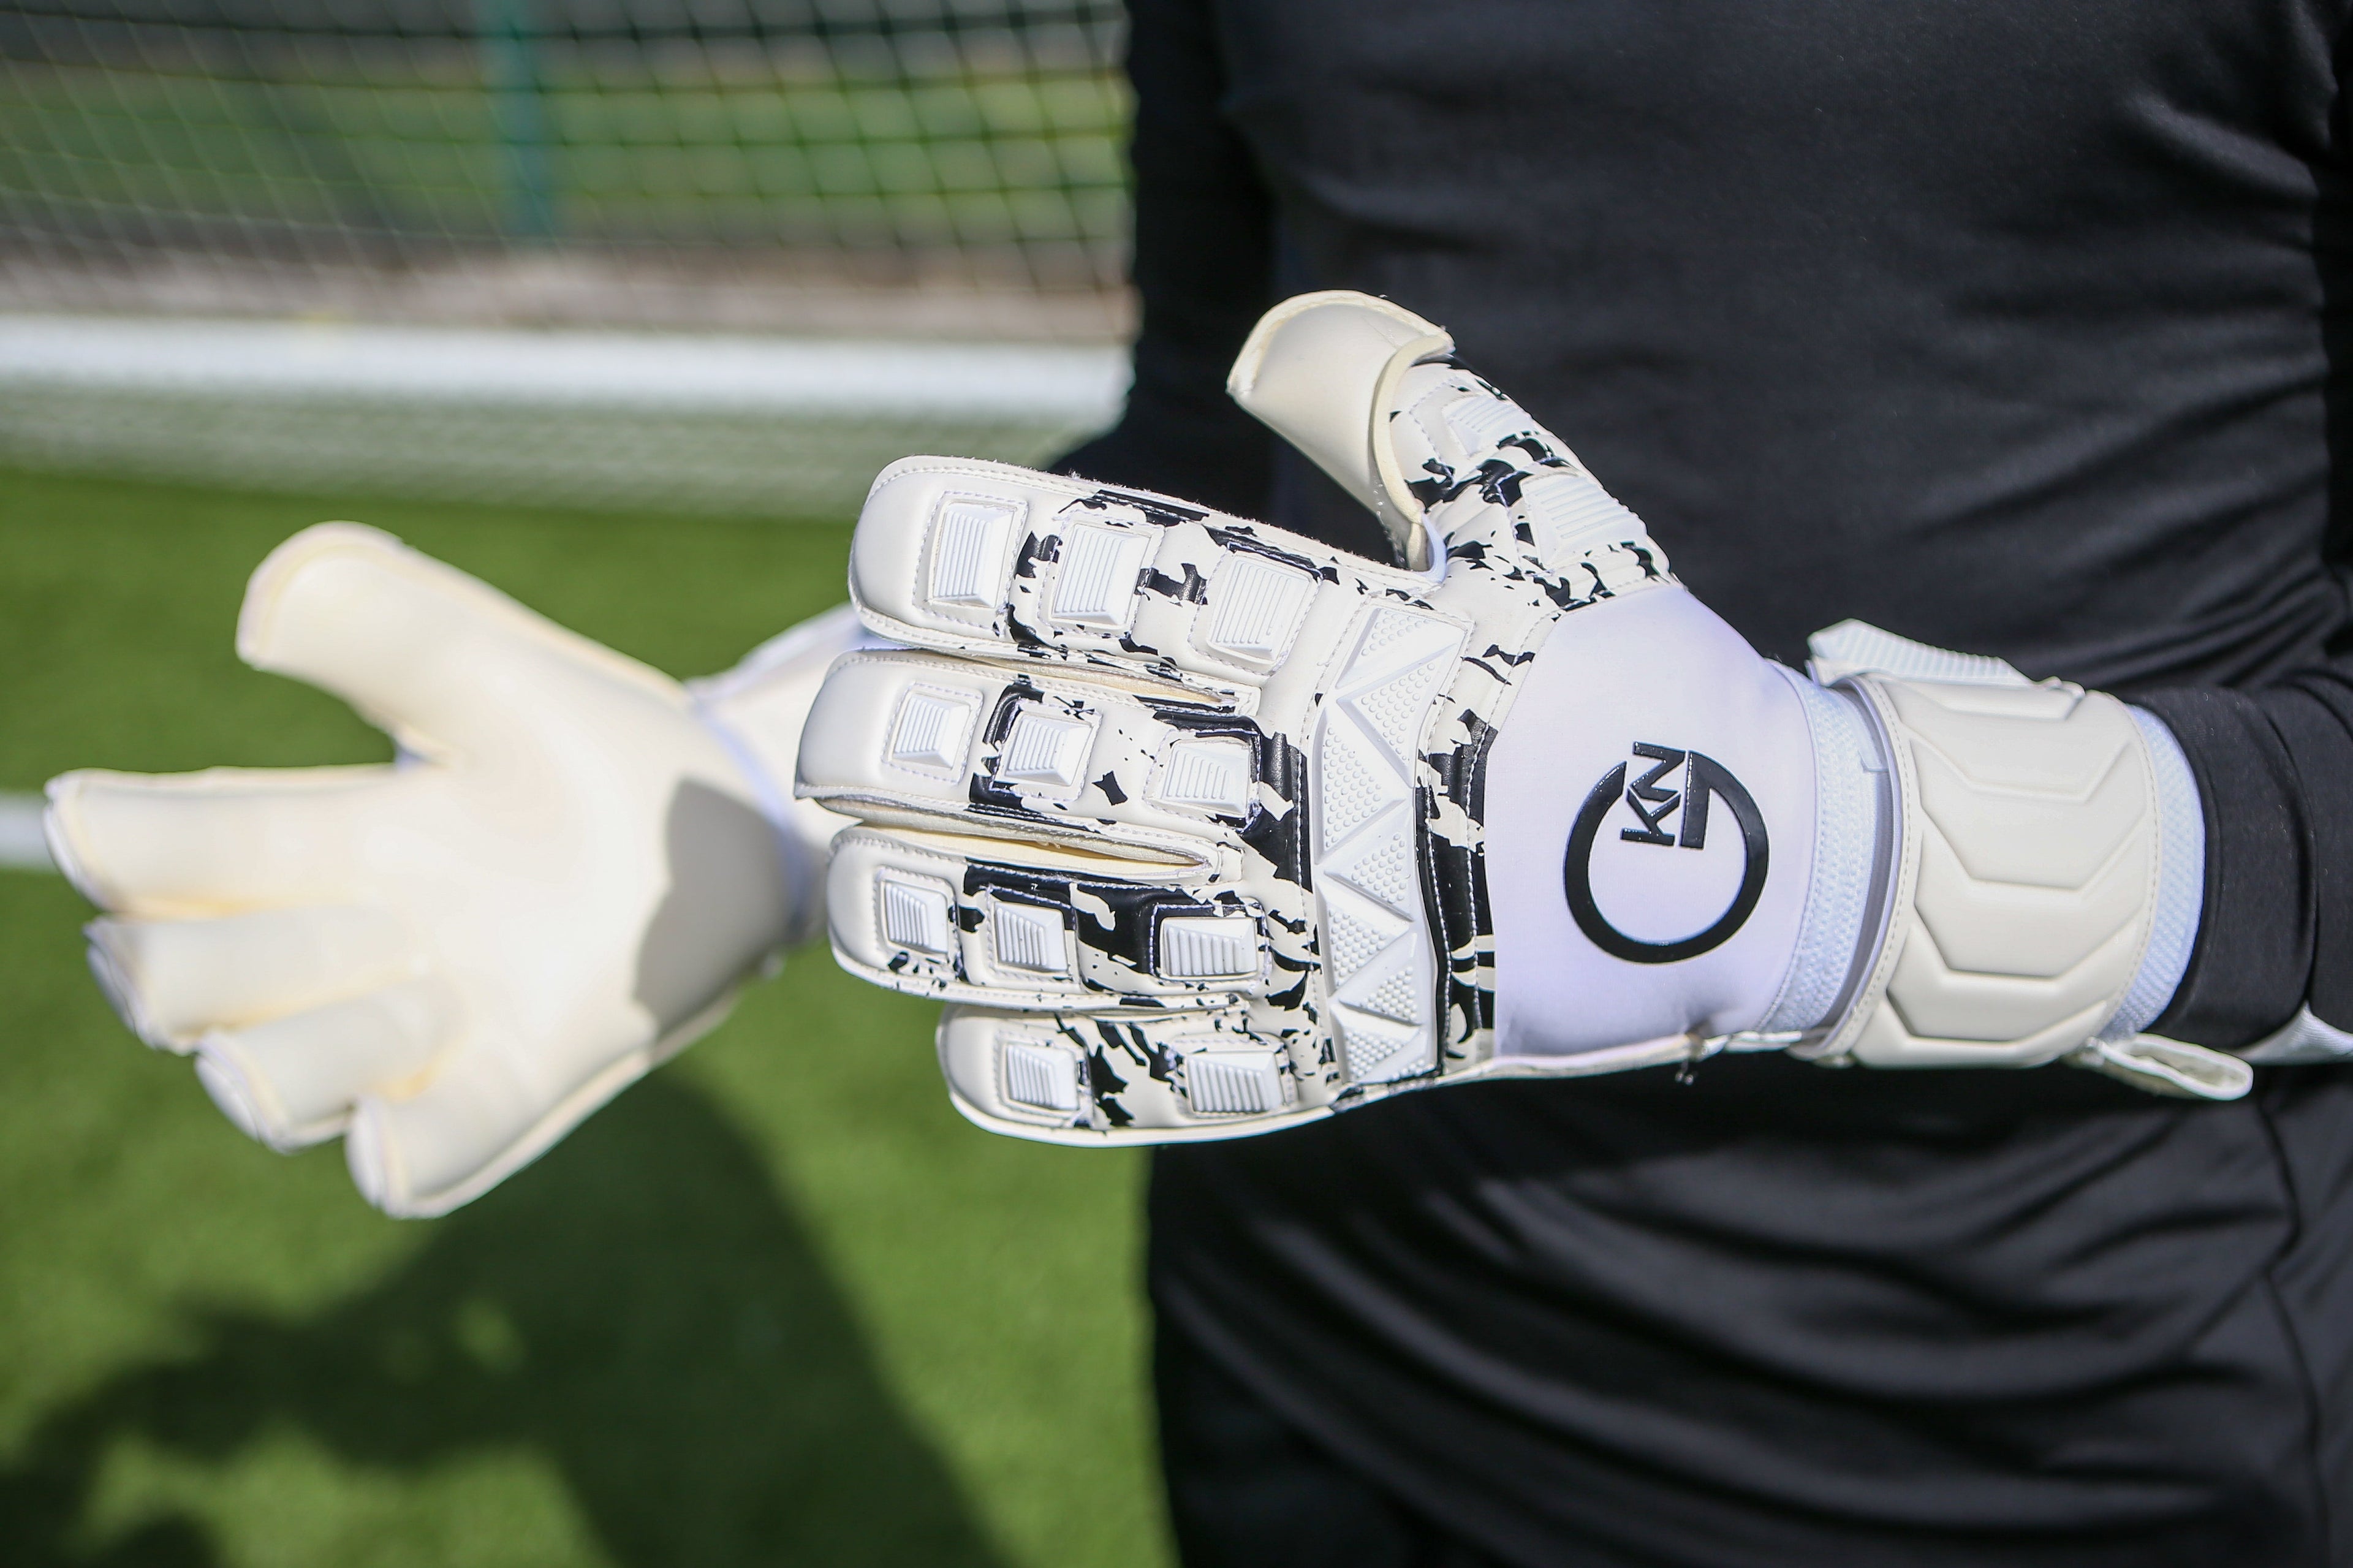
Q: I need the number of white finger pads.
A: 13